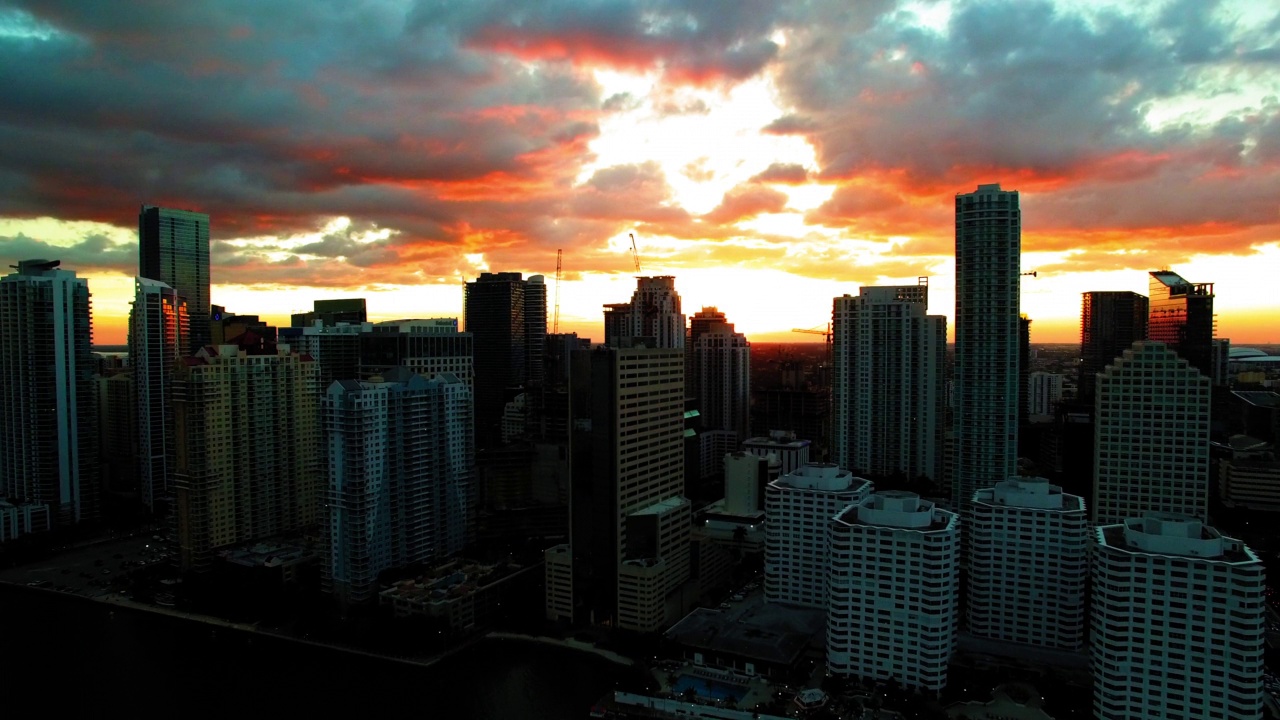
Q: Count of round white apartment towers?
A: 4